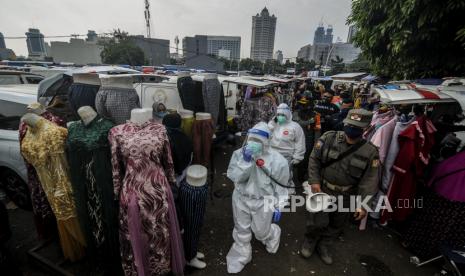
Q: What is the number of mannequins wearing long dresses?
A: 4